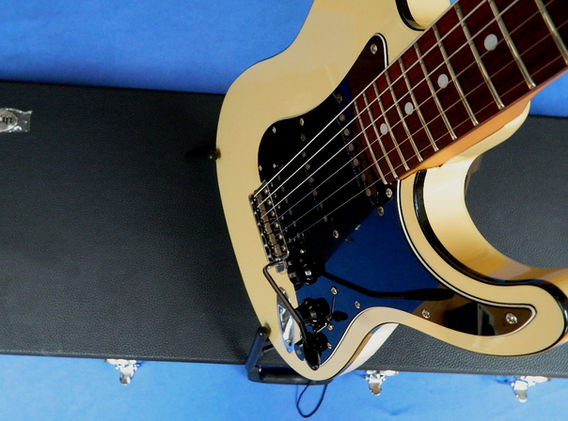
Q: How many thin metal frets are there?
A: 10